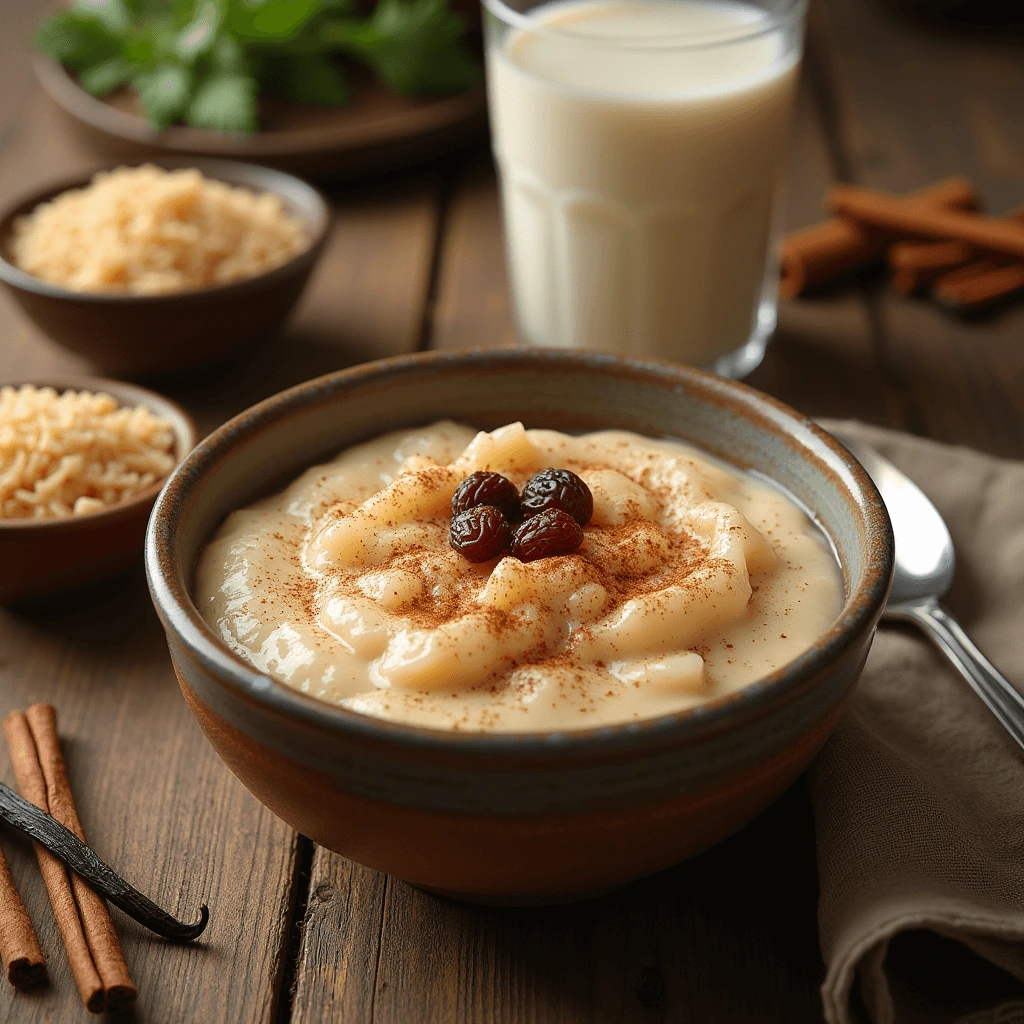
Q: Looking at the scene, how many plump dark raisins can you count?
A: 4